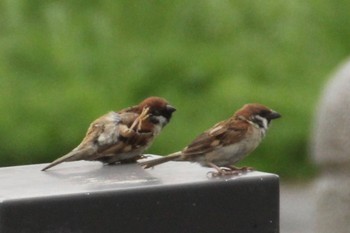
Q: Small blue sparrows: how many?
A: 0